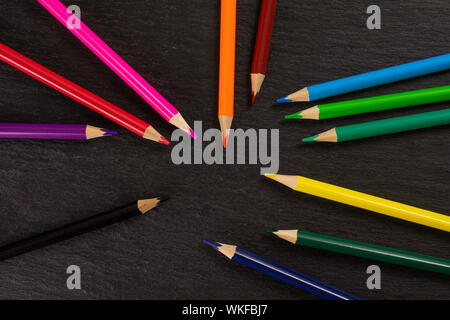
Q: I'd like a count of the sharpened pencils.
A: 12